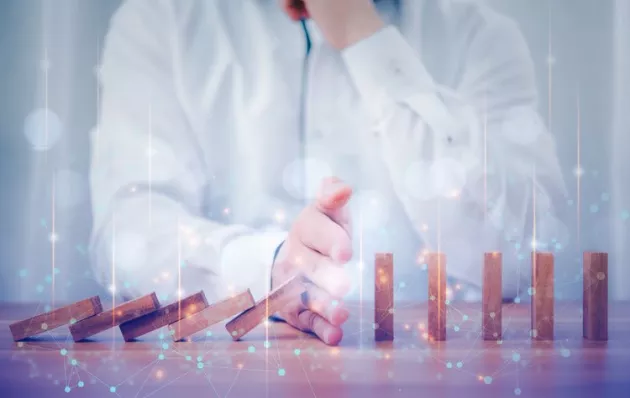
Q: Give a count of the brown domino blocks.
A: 10